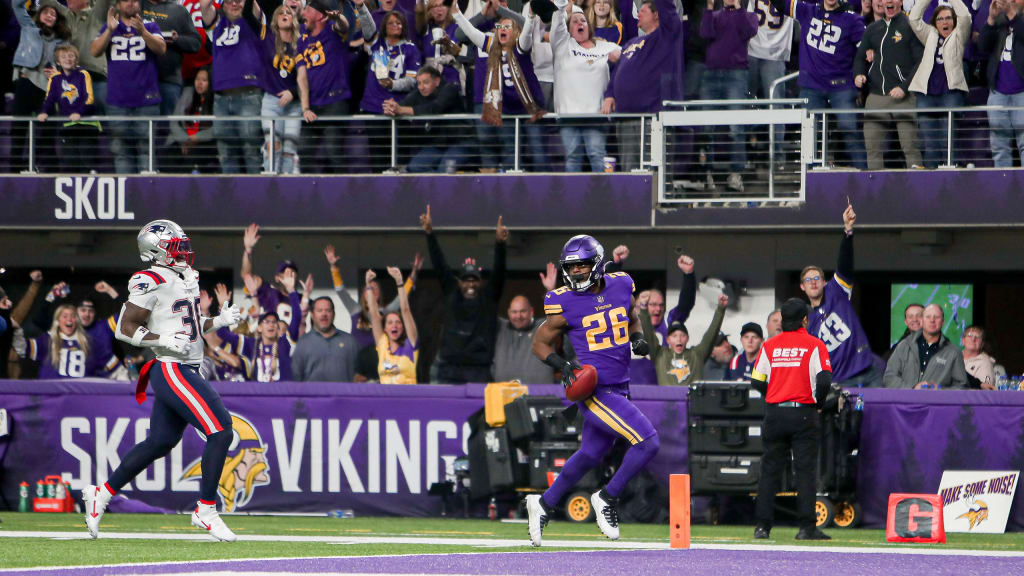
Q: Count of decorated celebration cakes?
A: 0